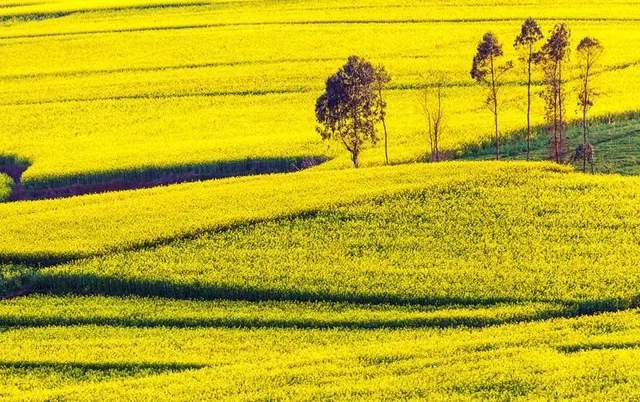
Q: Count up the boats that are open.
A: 0